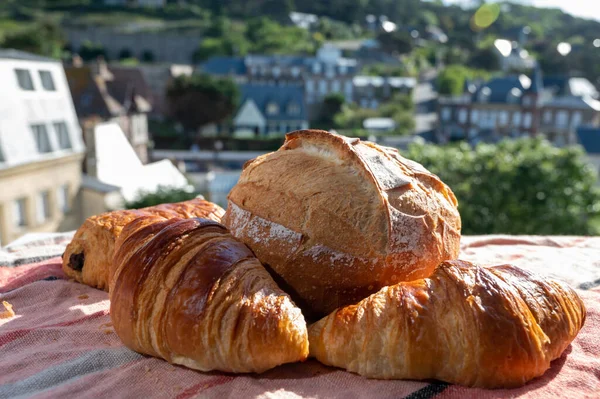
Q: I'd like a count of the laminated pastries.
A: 3